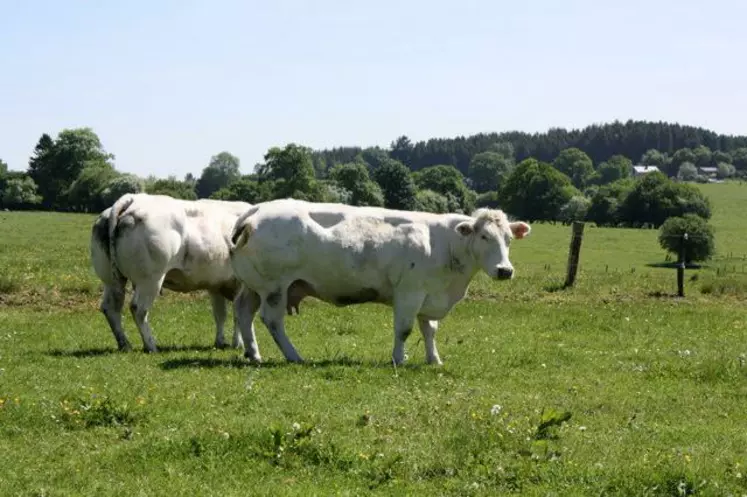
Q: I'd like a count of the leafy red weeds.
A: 0